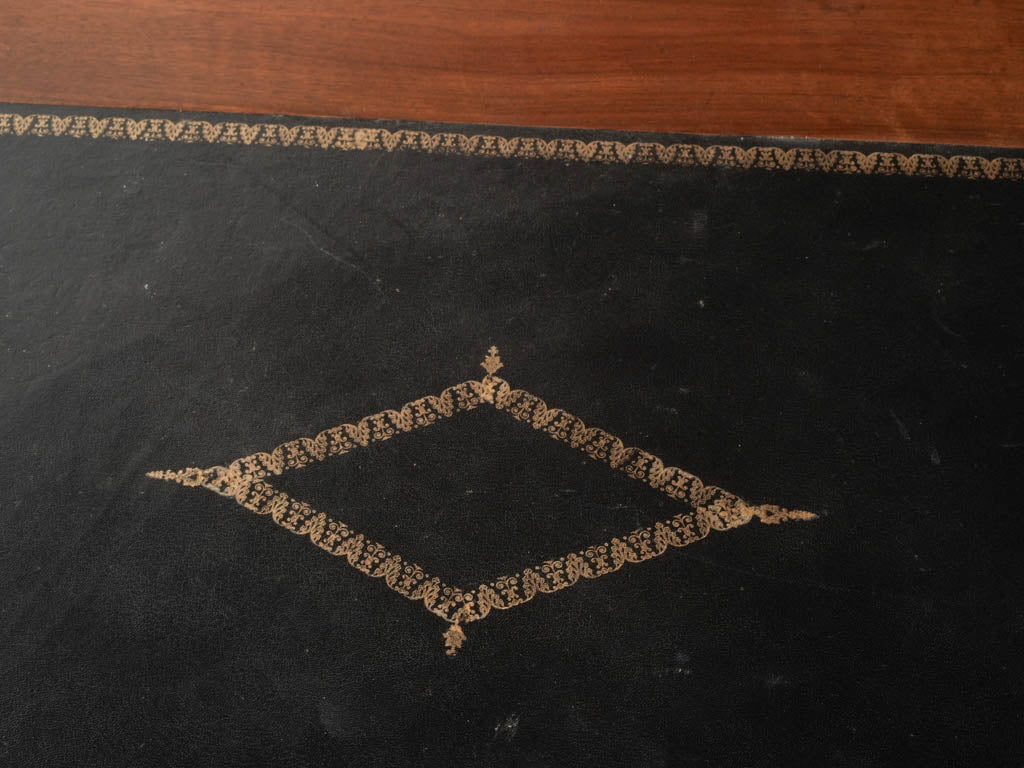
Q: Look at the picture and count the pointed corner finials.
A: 4